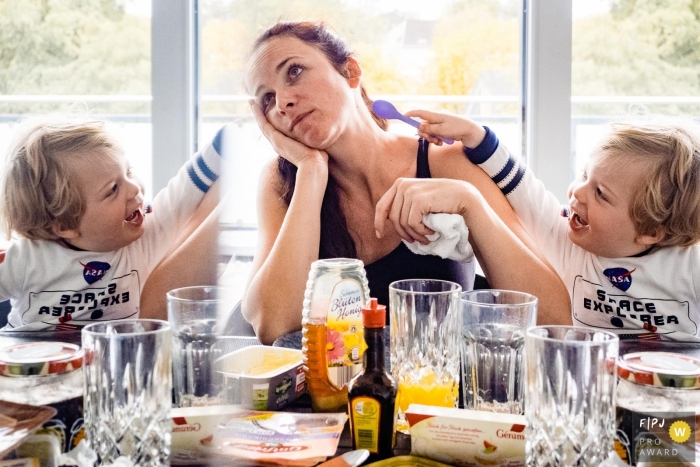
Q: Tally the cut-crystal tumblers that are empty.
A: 2